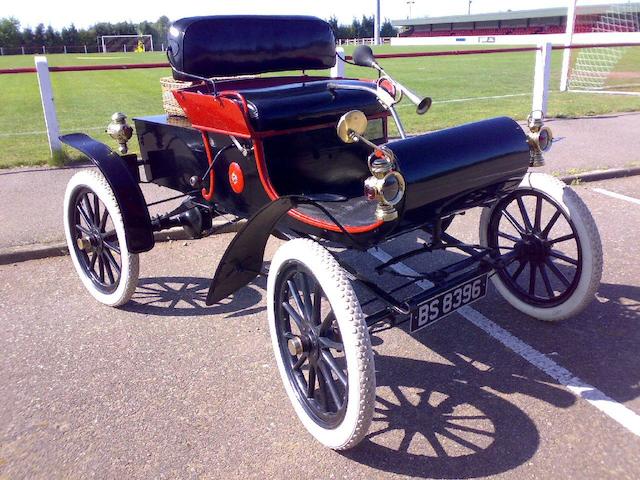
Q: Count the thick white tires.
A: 3